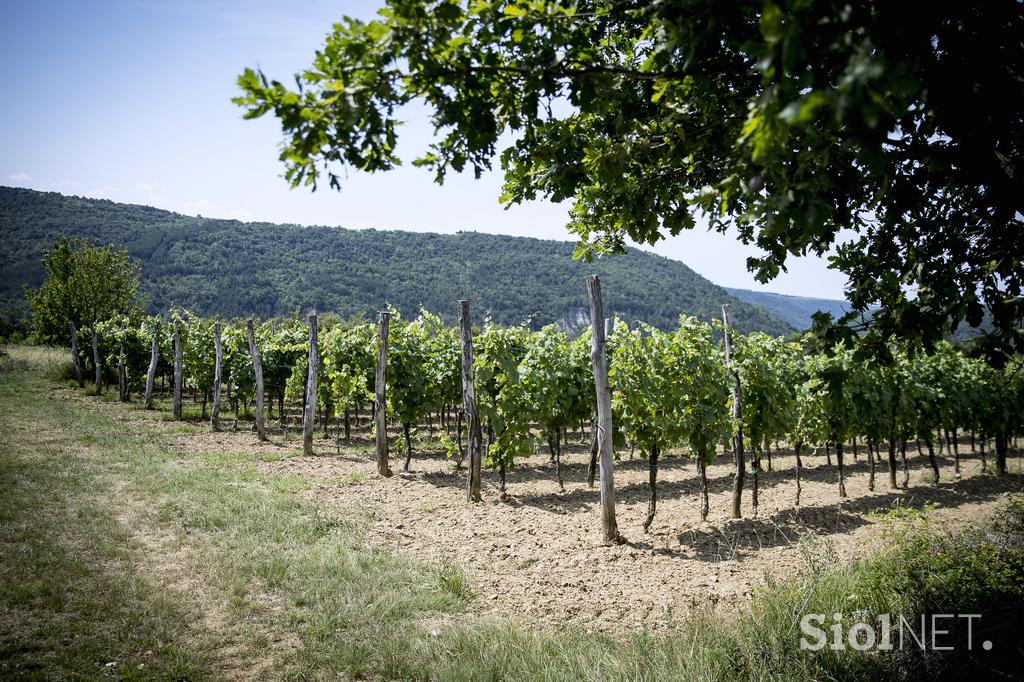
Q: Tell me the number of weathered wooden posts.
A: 12